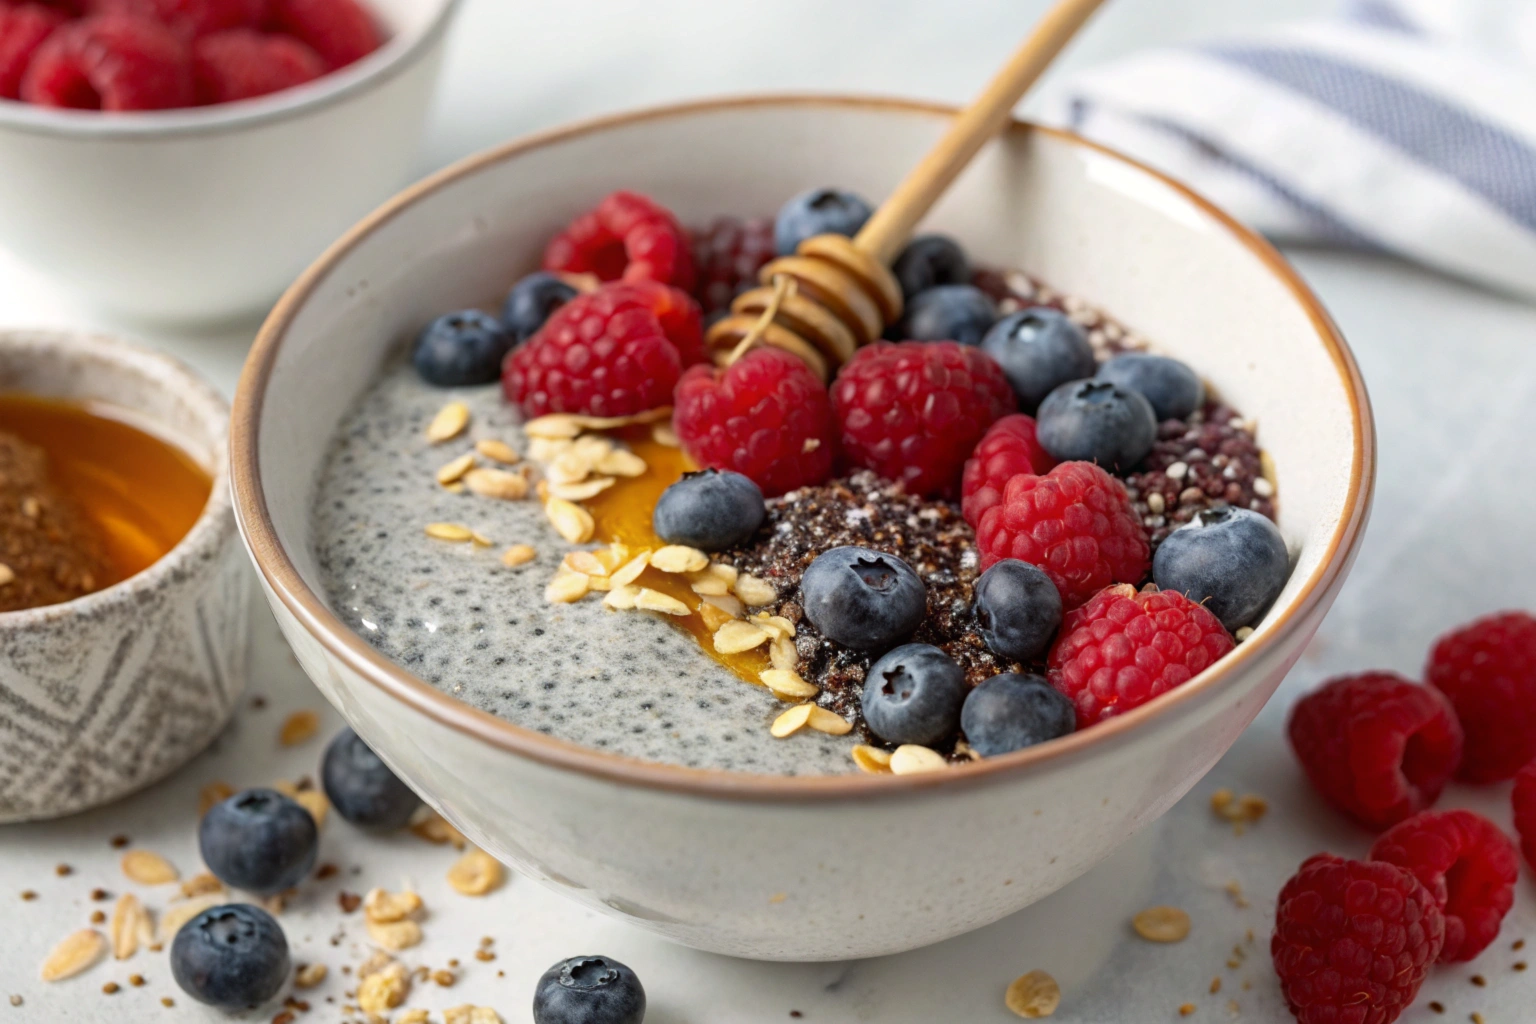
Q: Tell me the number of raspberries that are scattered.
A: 5